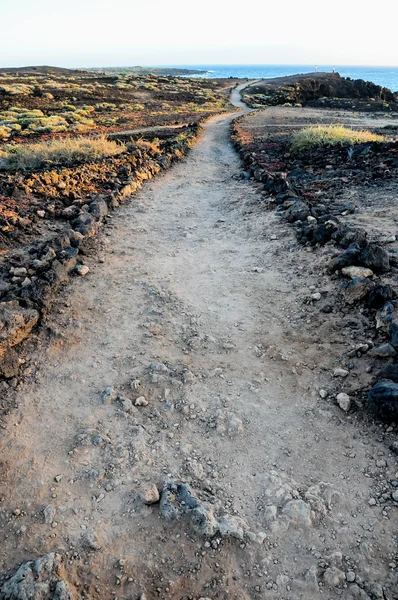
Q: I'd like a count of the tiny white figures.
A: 2